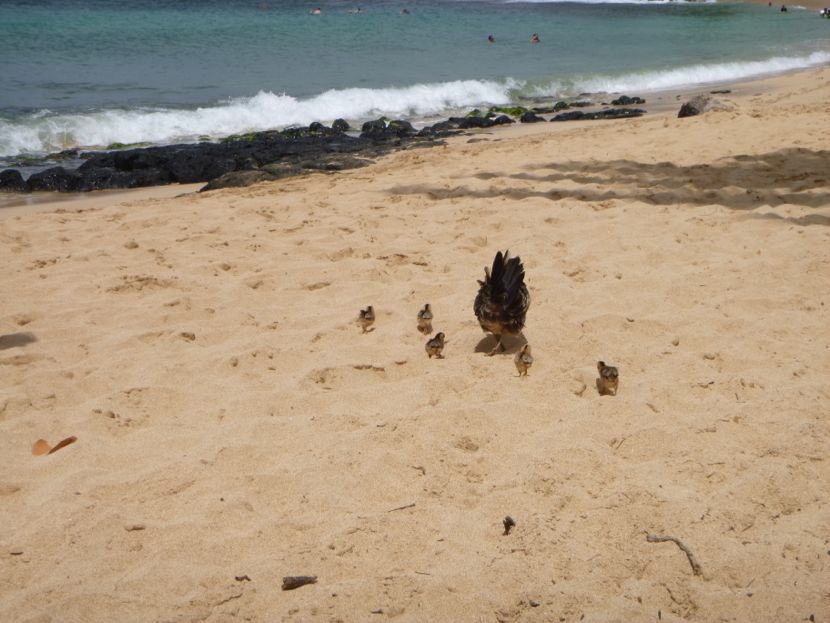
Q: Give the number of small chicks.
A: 5